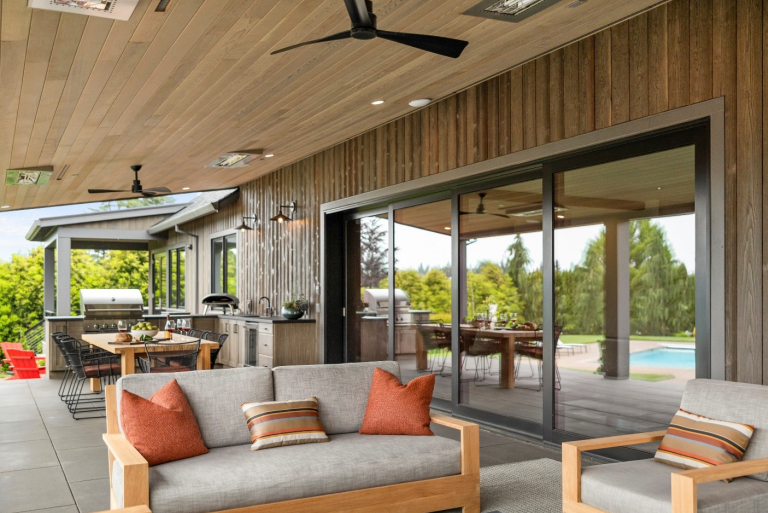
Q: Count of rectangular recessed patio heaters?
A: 4